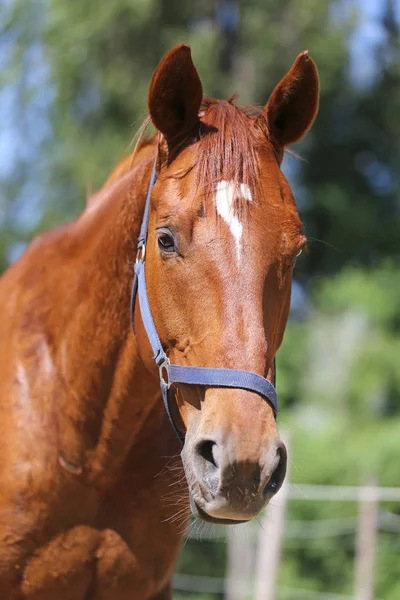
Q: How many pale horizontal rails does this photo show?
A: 3